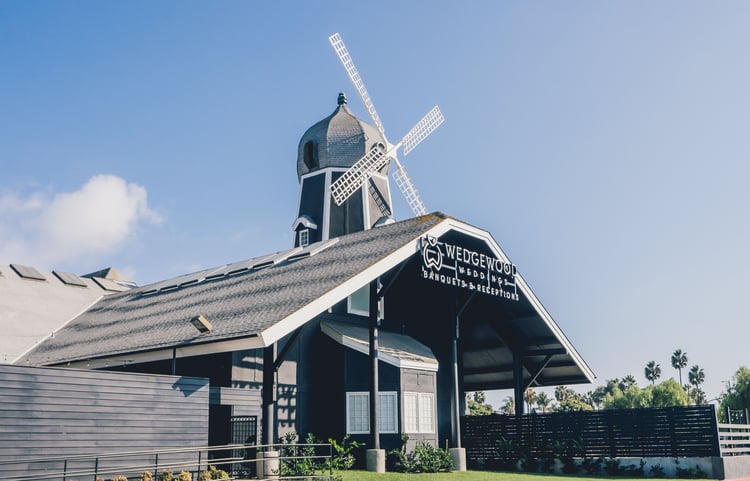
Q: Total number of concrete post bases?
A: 3